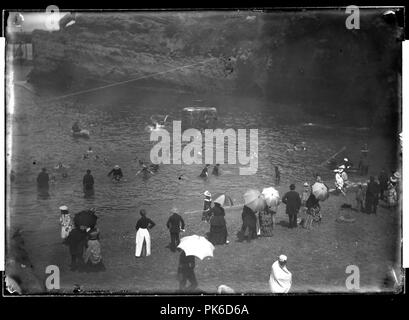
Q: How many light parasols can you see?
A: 5